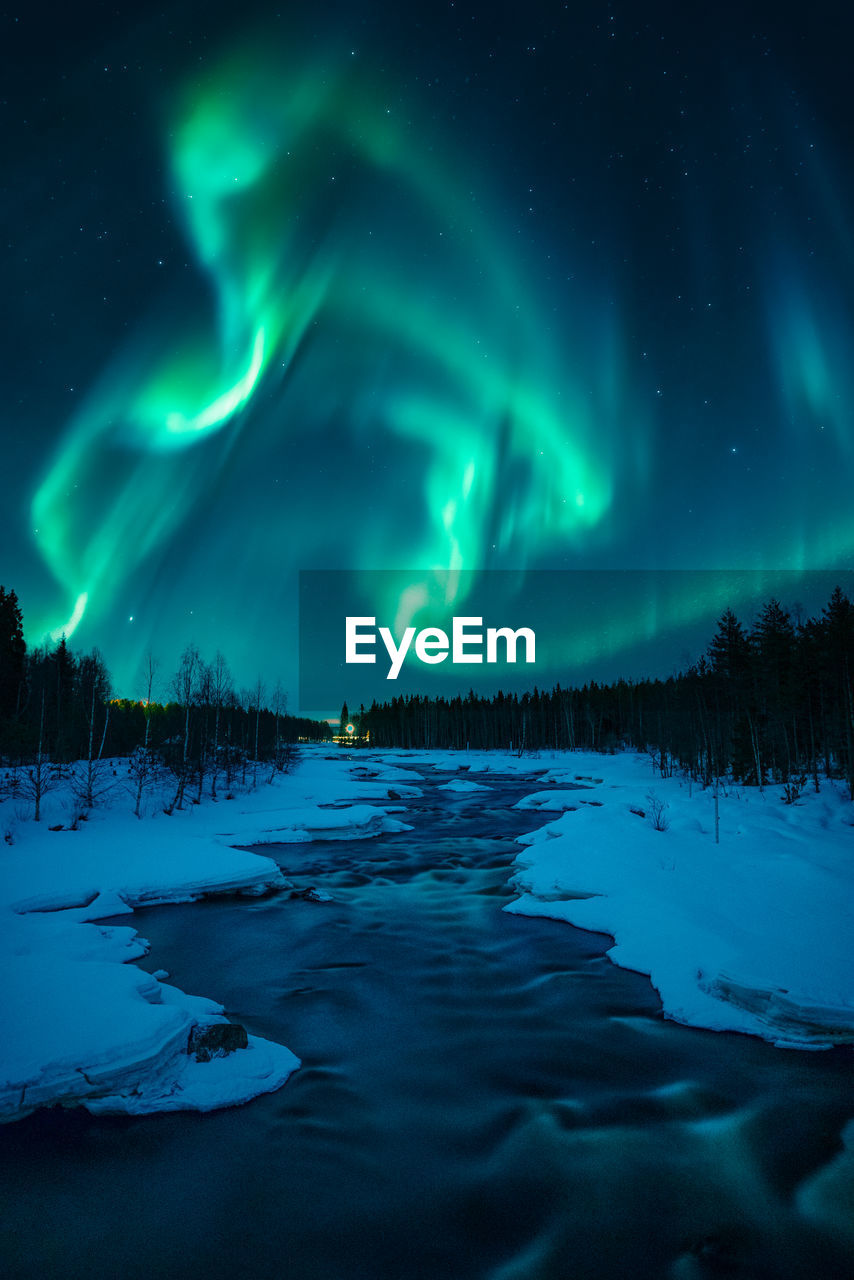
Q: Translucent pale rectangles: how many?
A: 1